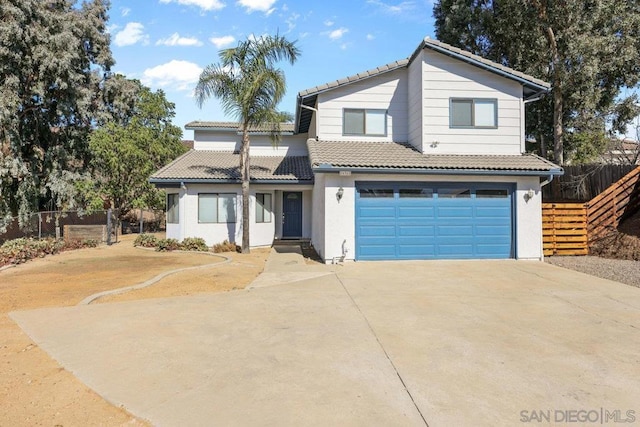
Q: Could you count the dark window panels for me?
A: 4